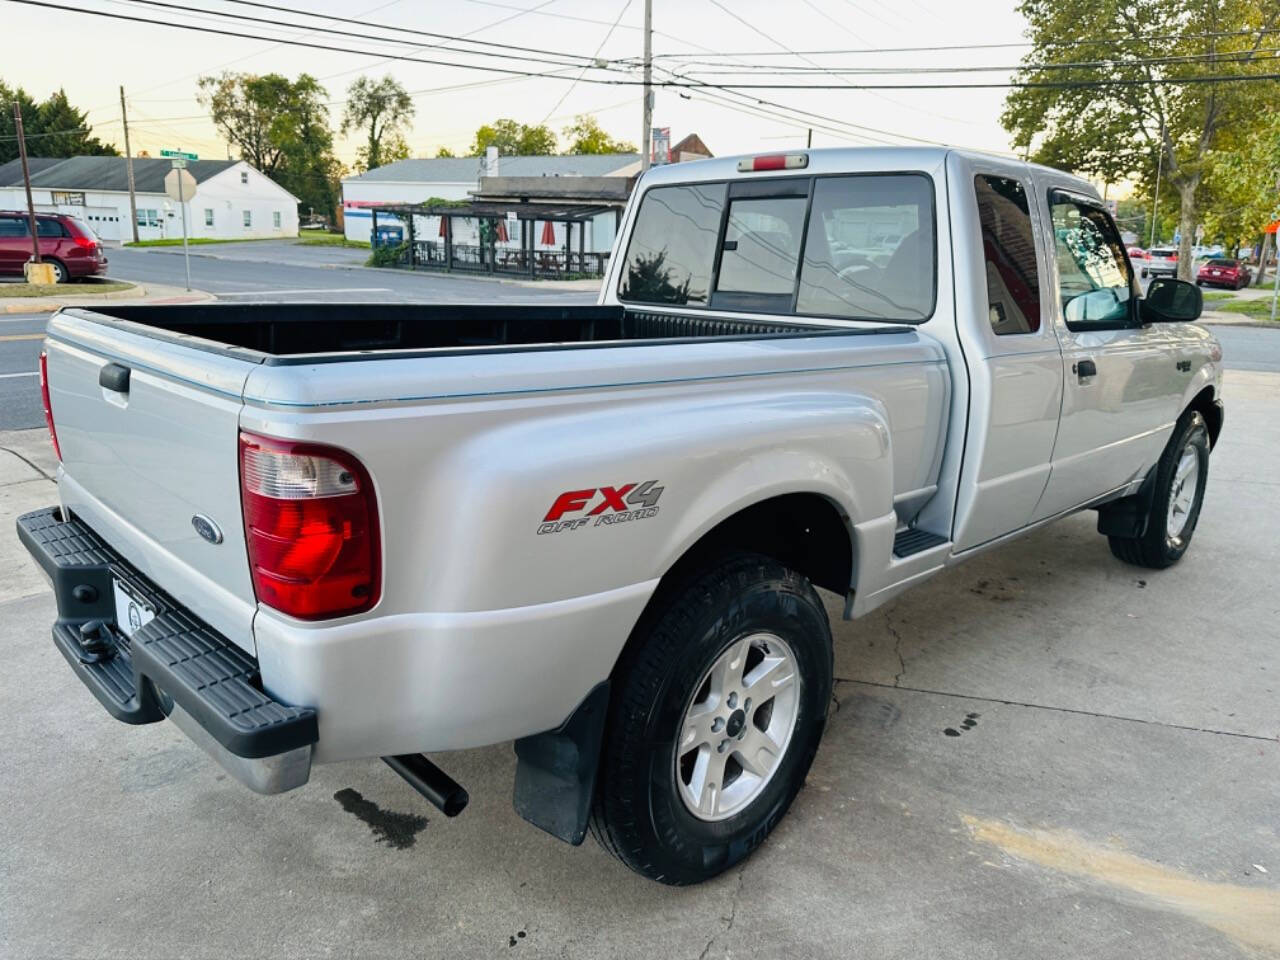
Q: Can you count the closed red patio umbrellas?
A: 3